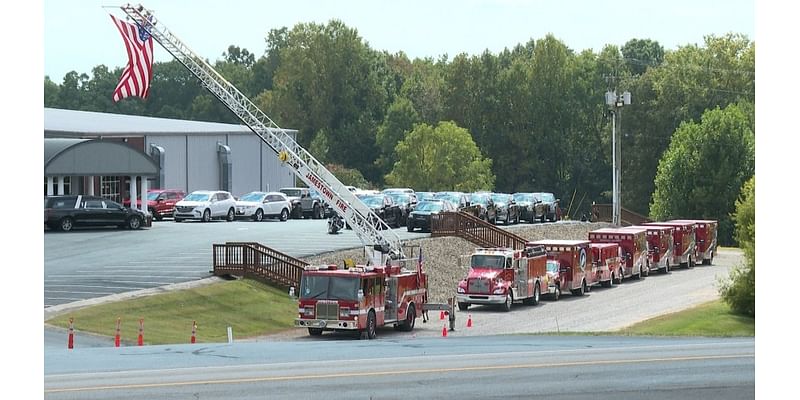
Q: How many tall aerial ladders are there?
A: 1